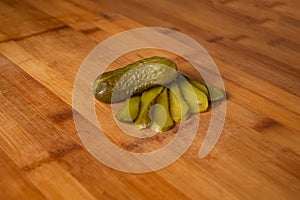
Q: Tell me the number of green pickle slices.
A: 6